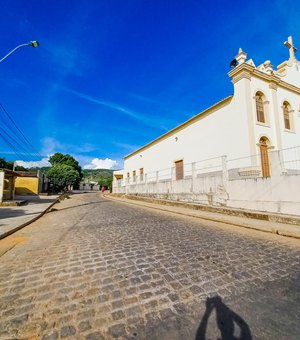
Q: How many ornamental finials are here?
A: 2